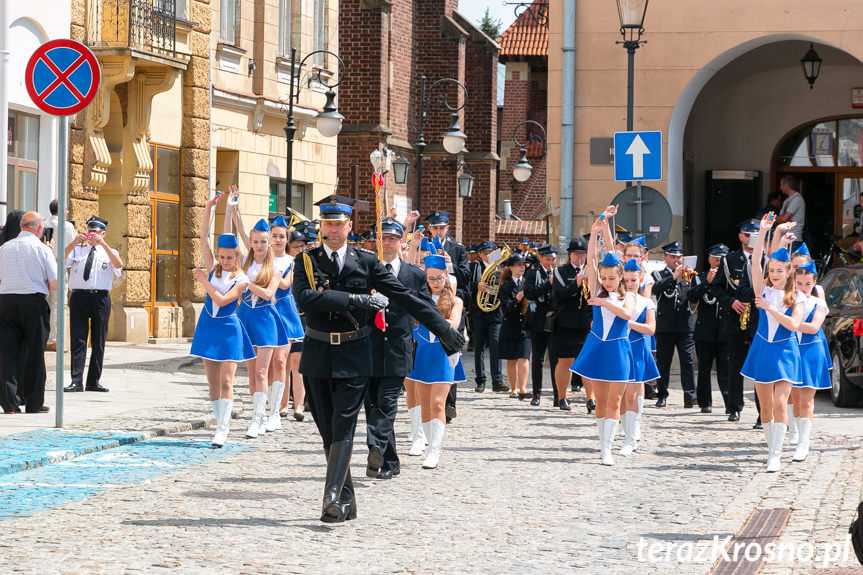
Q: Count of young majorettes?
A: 12